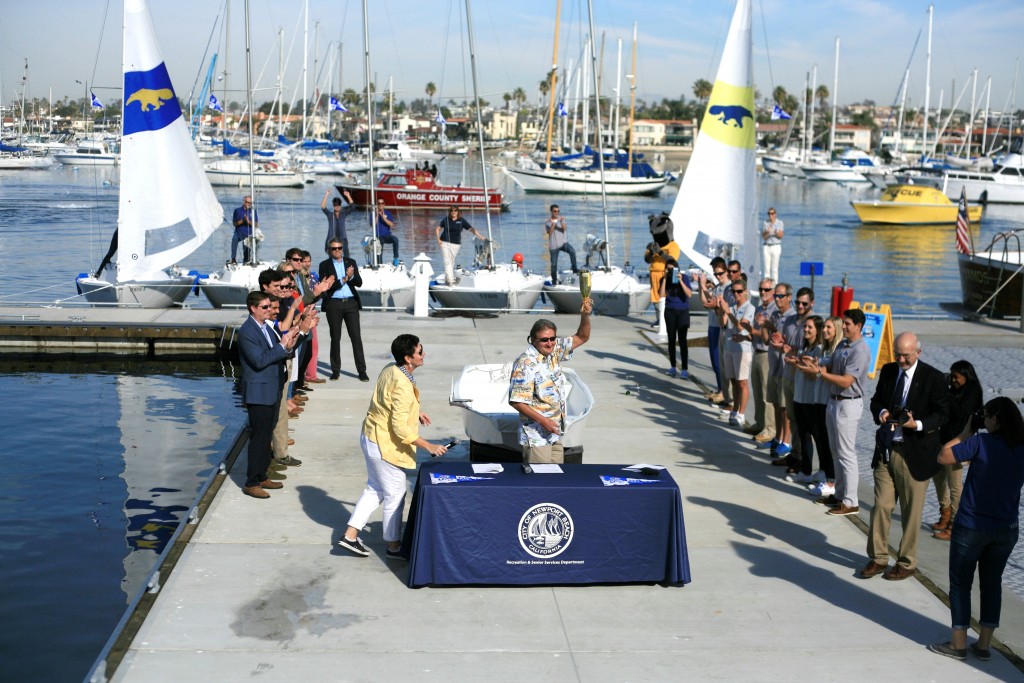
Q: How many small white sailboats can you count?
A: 6